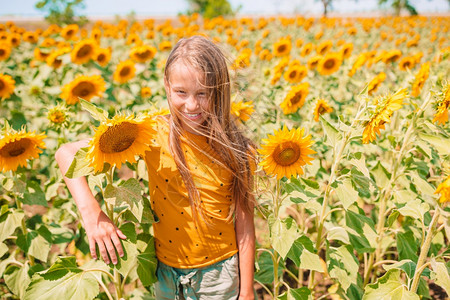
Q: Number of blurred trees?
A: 4